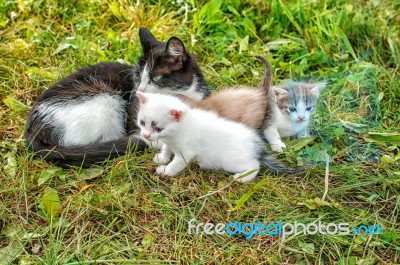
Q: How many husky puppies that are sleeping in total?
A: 0